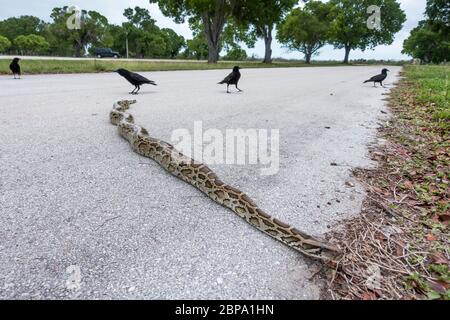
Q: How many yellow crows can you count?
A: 0